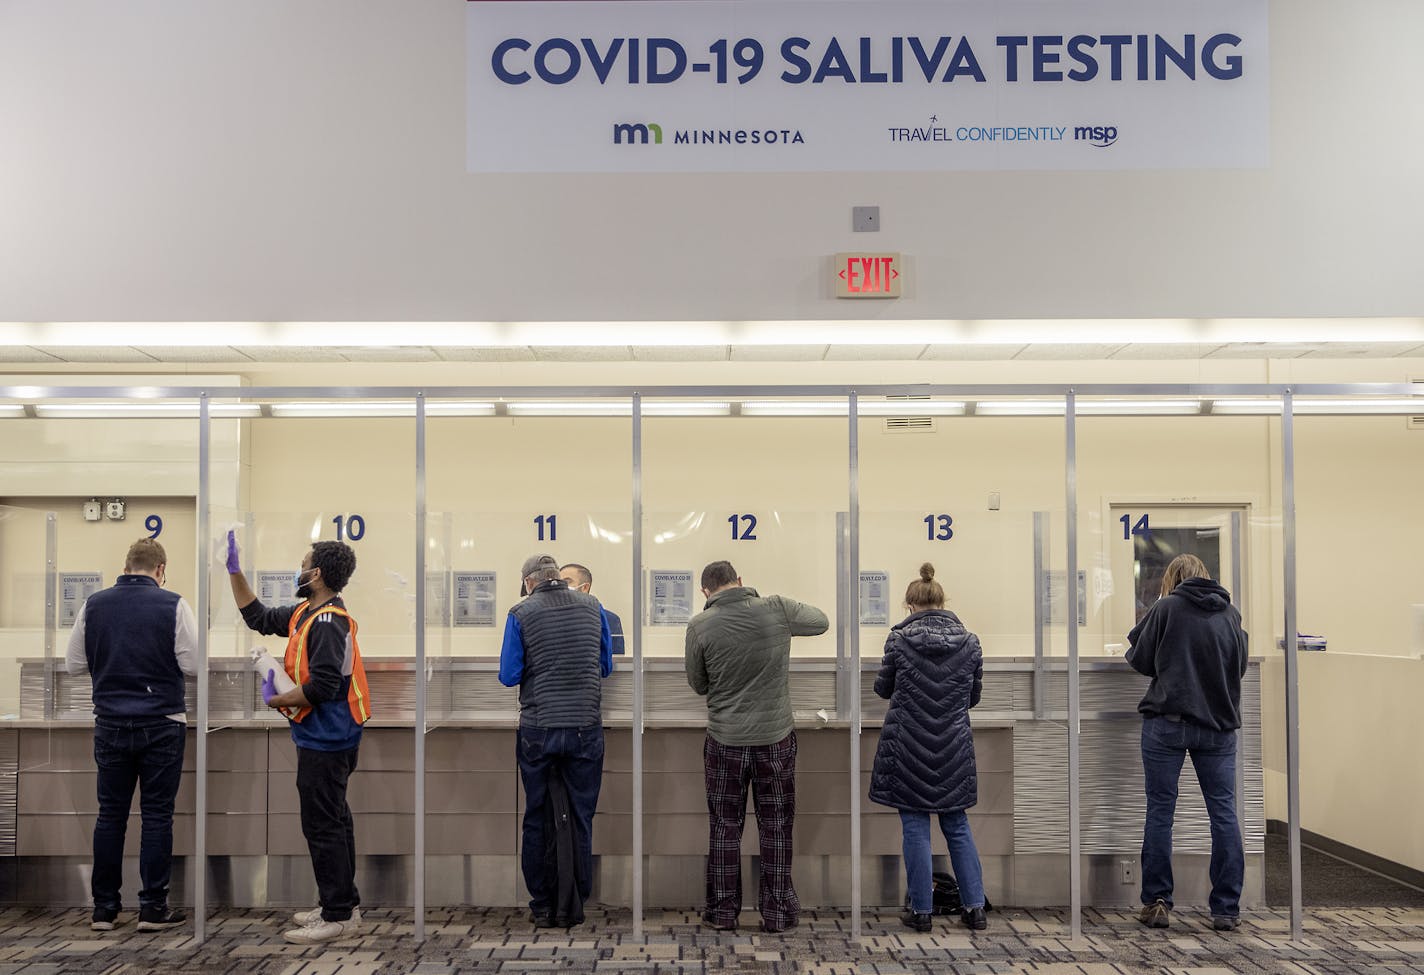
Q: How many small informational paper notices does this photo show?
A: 6